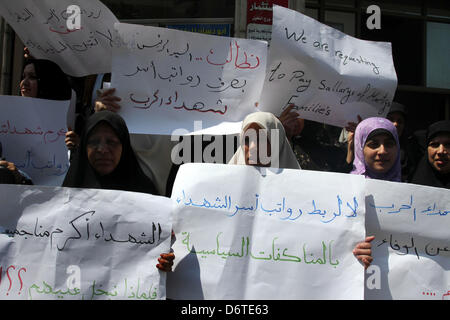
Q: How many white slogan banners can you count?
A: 7